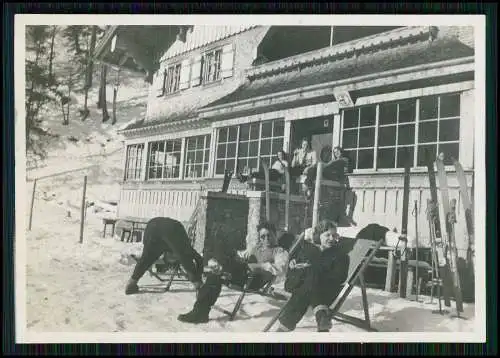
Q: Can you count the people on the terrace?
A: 3